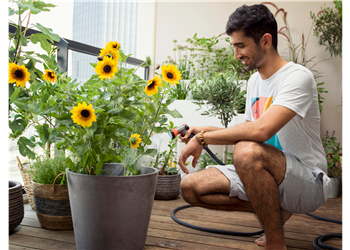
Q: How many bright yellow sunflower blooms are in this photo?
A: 9